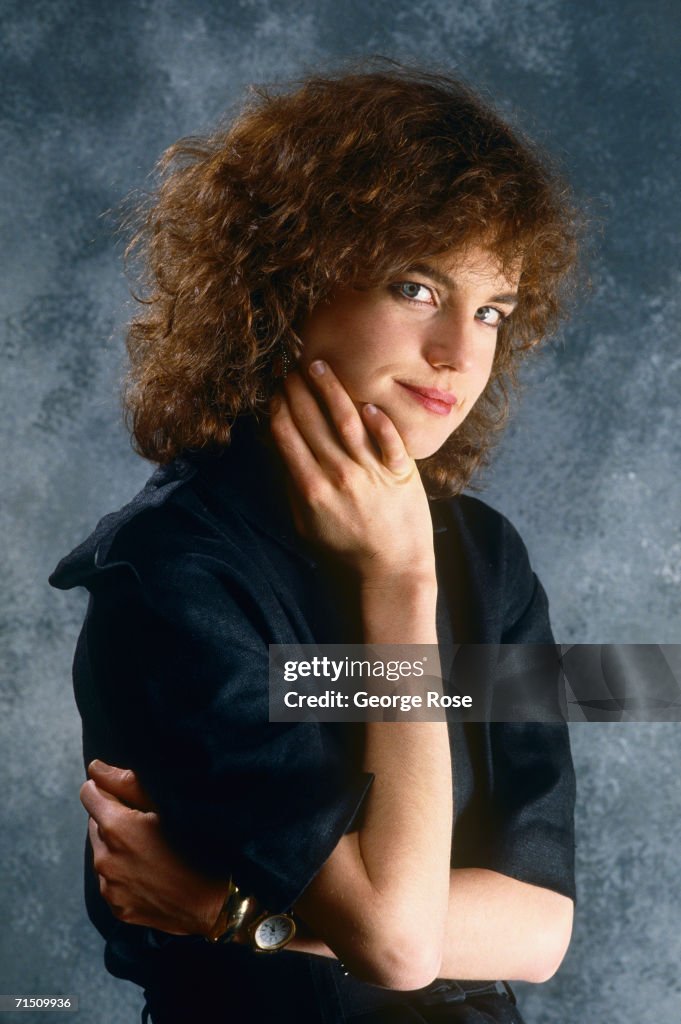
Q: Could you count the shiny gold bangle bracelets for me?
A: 1